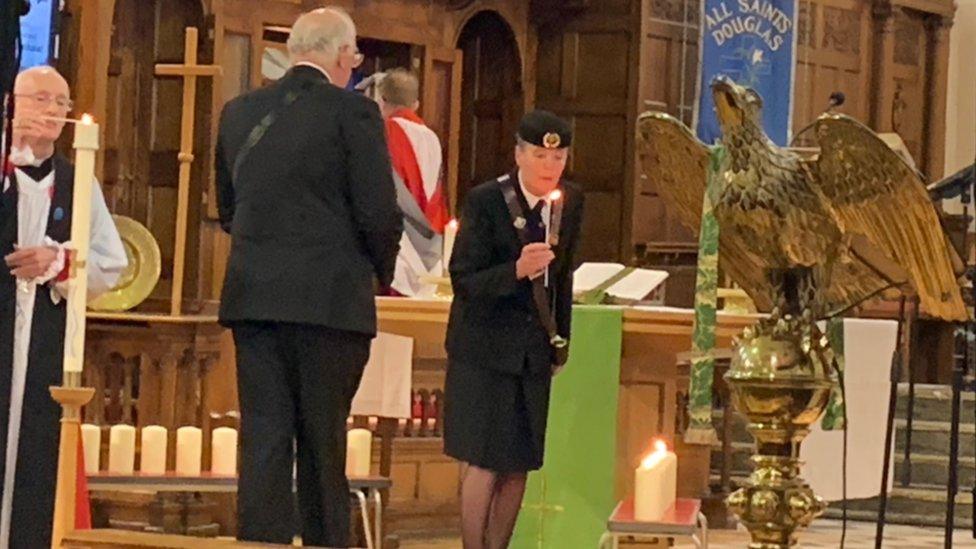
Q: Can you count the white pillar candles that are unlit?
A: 6